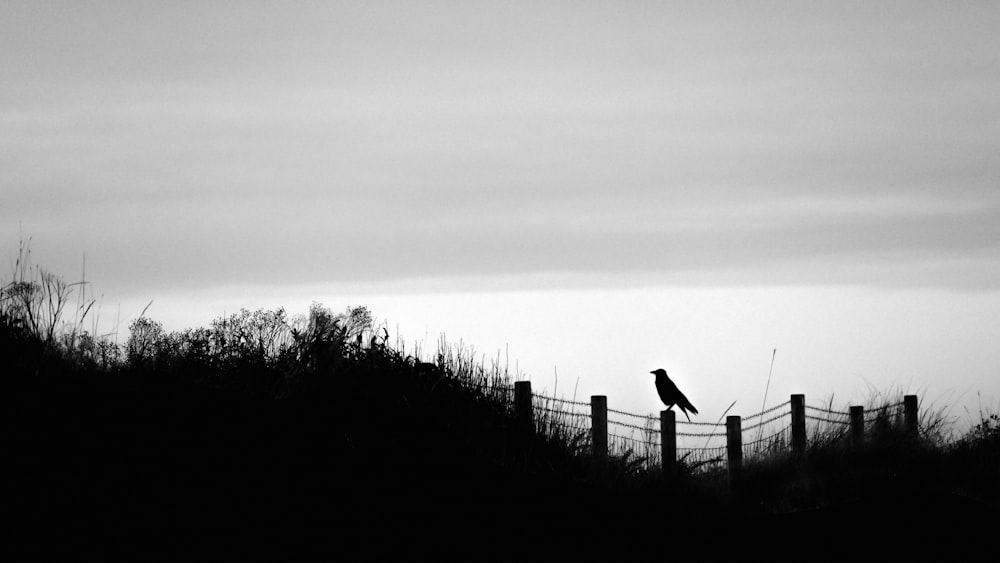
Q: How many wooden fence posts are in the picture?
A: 7